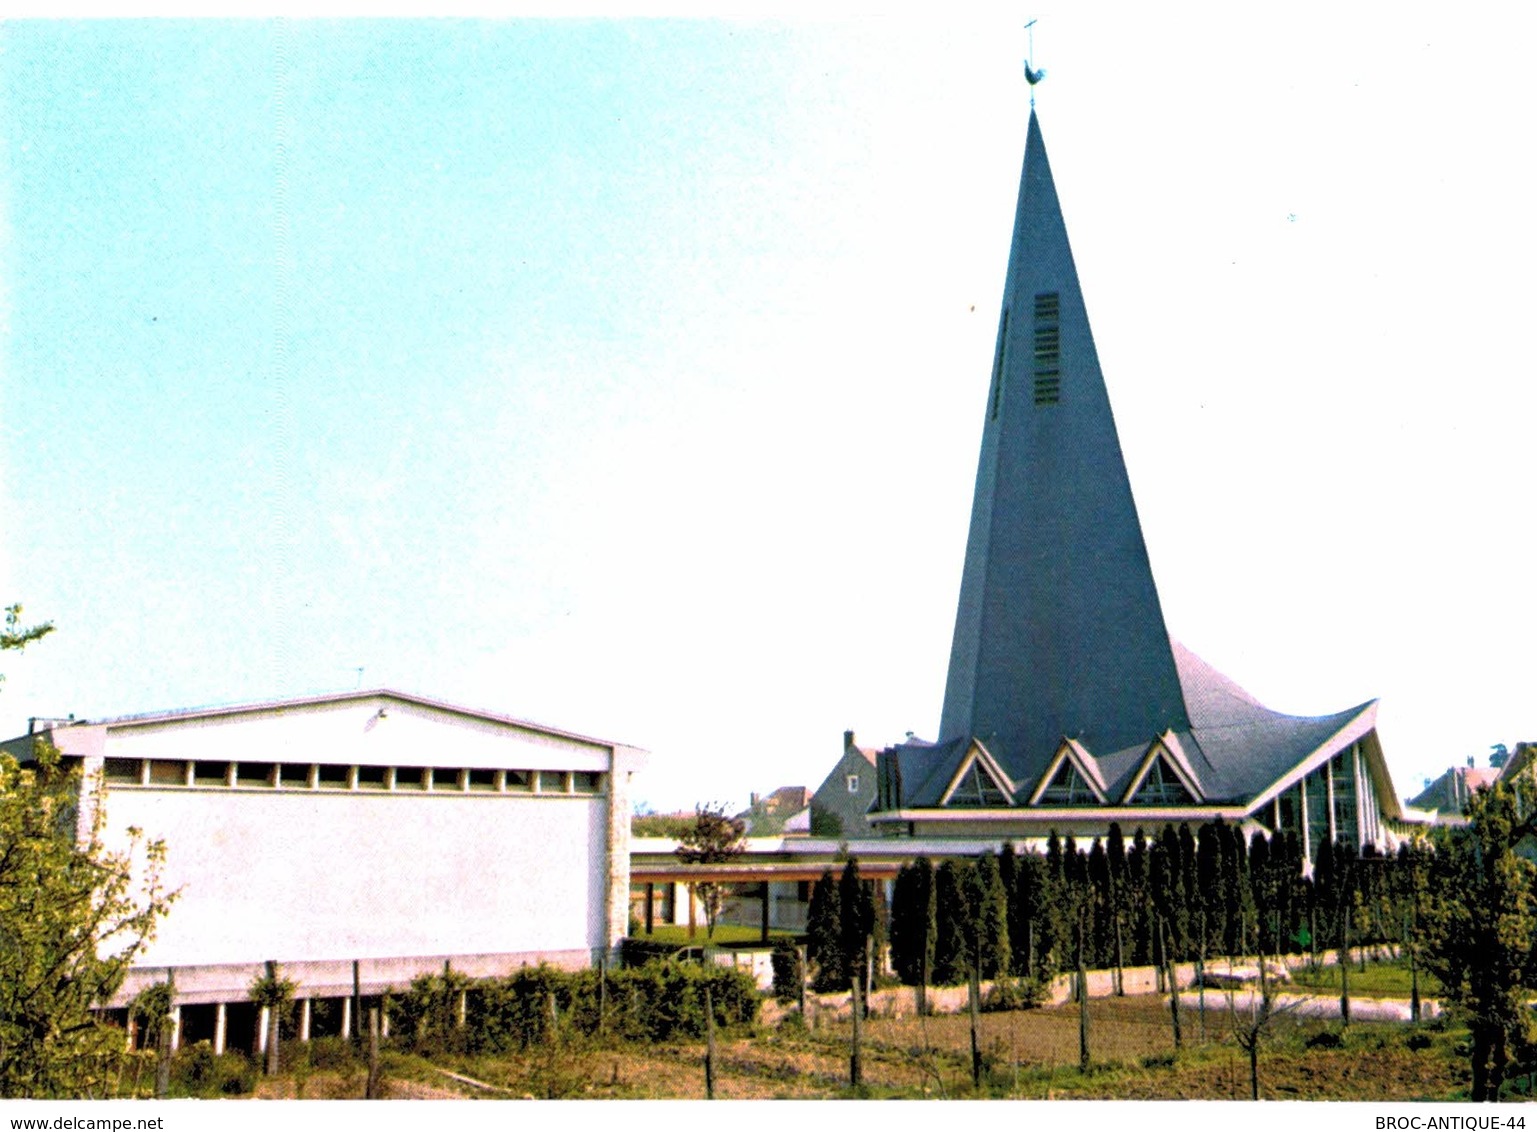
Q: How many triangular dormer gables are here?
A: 3